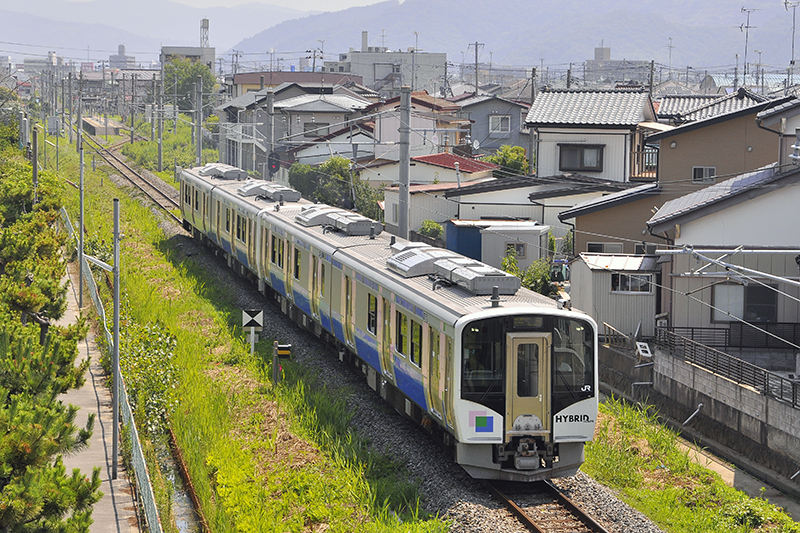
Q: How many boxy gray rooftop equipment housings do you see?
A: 4